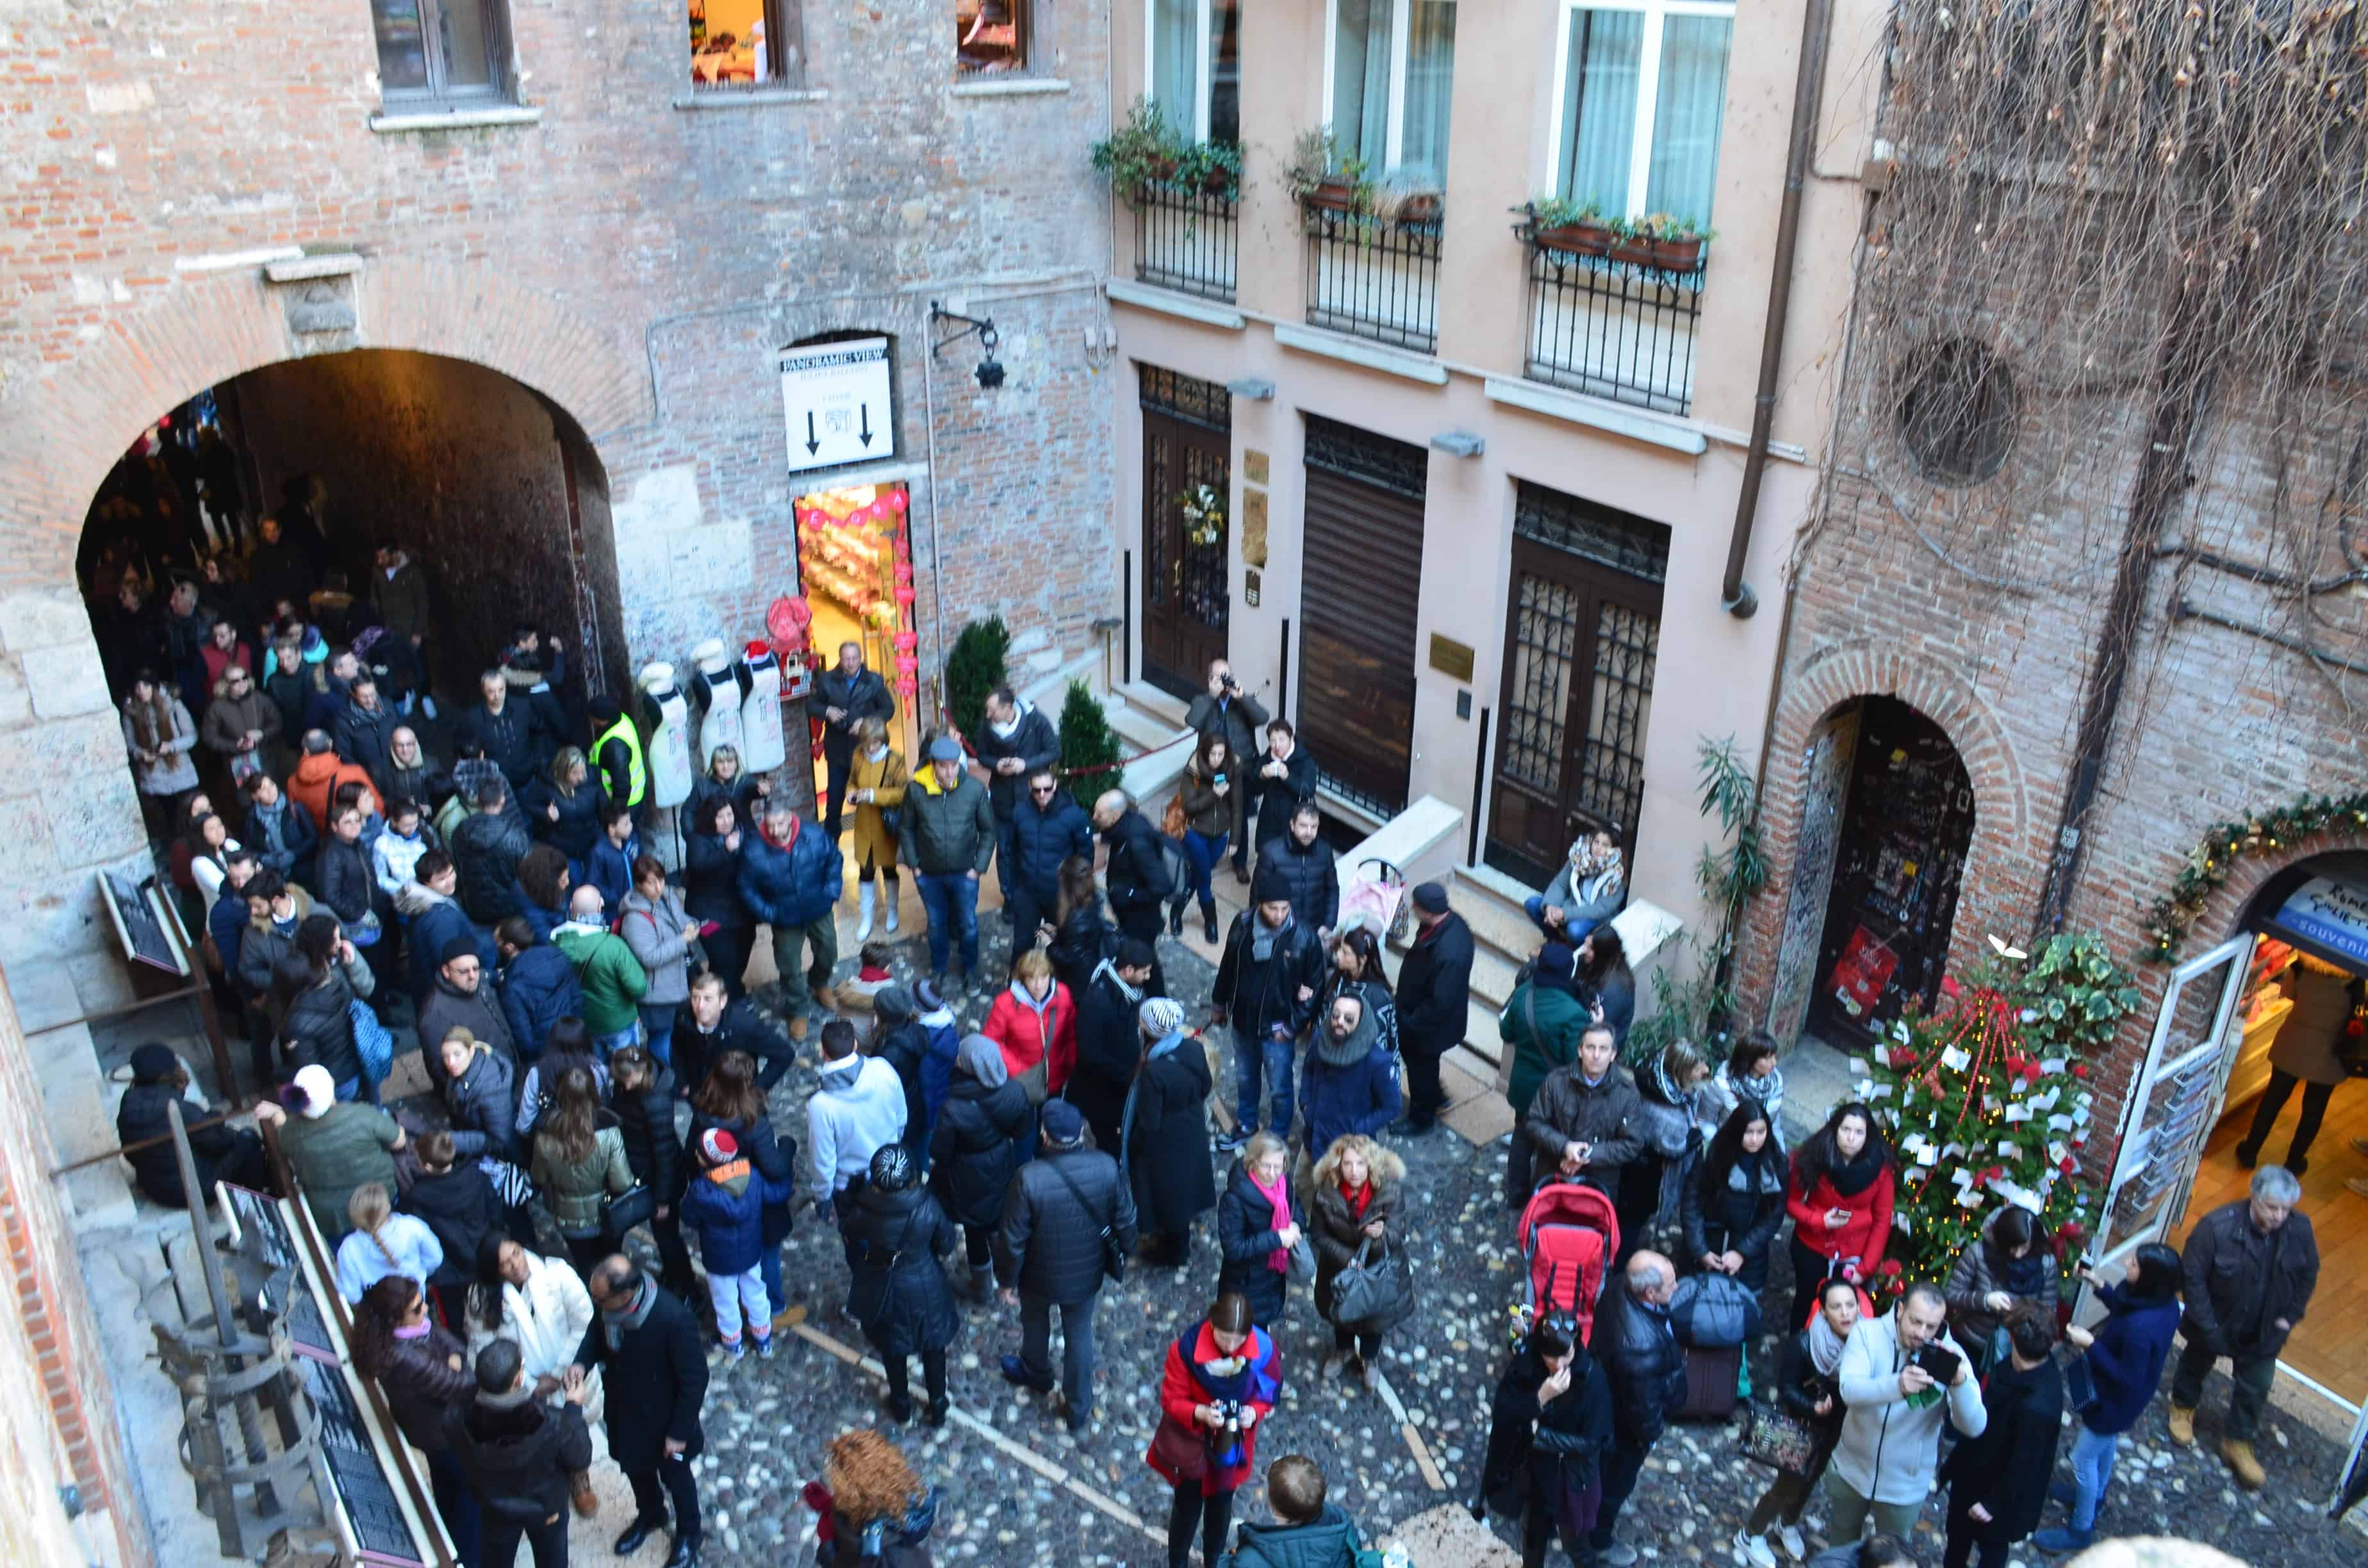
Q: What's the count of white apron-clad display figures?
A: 3